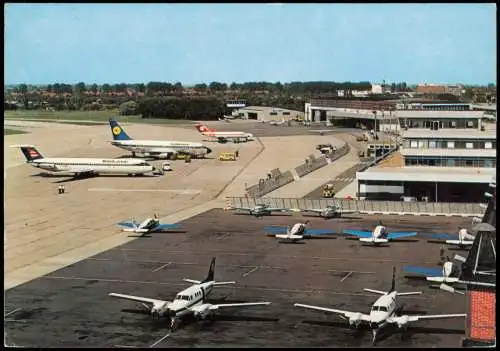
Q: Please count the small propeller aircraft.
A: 9